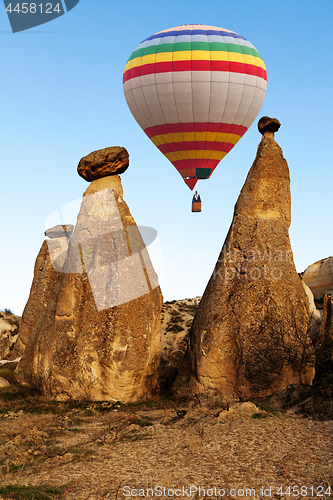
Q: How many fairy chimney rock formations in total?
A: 3